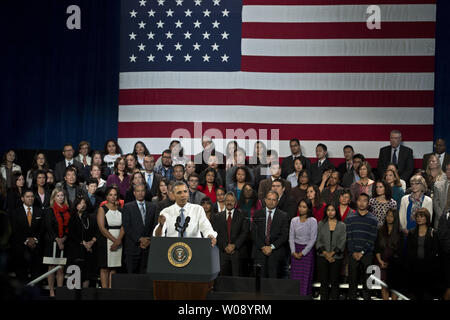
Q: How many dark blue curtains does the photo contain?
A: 2